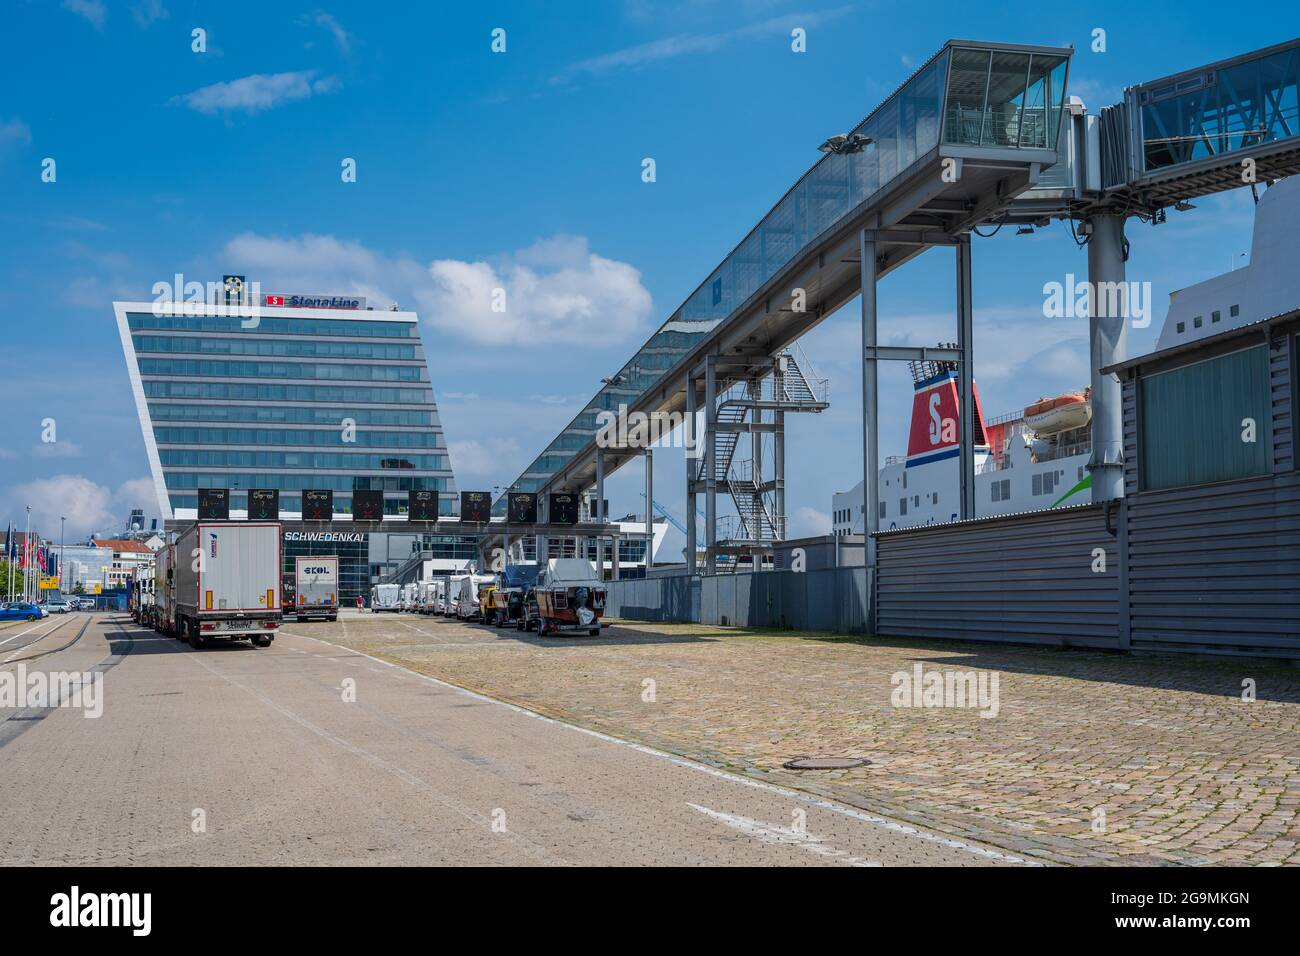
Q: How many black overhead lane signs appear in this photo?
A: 8